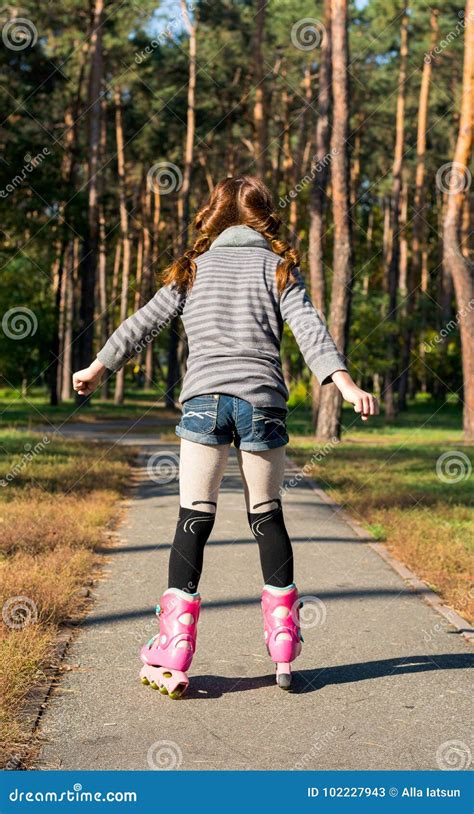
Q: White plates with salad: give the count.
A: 0